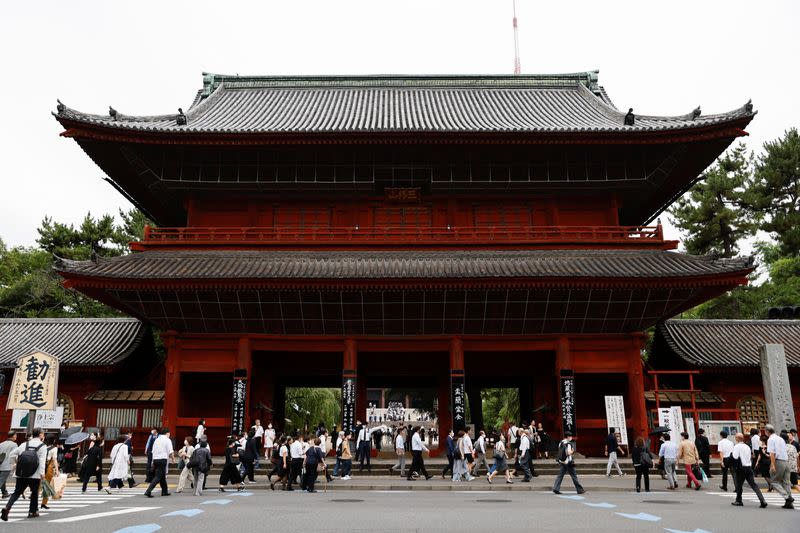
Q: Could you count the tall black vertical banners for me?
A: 4